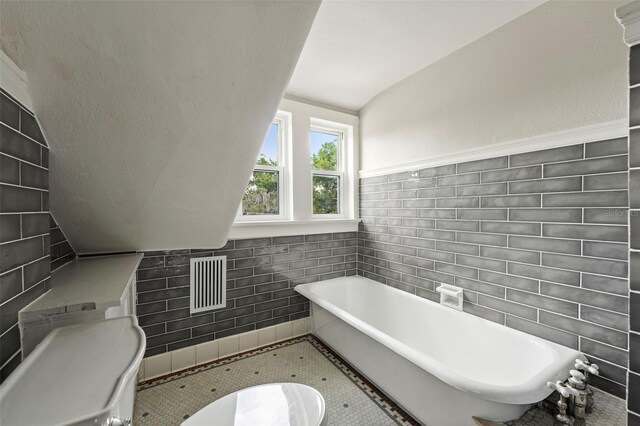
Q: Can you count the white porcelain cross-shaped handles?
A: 2